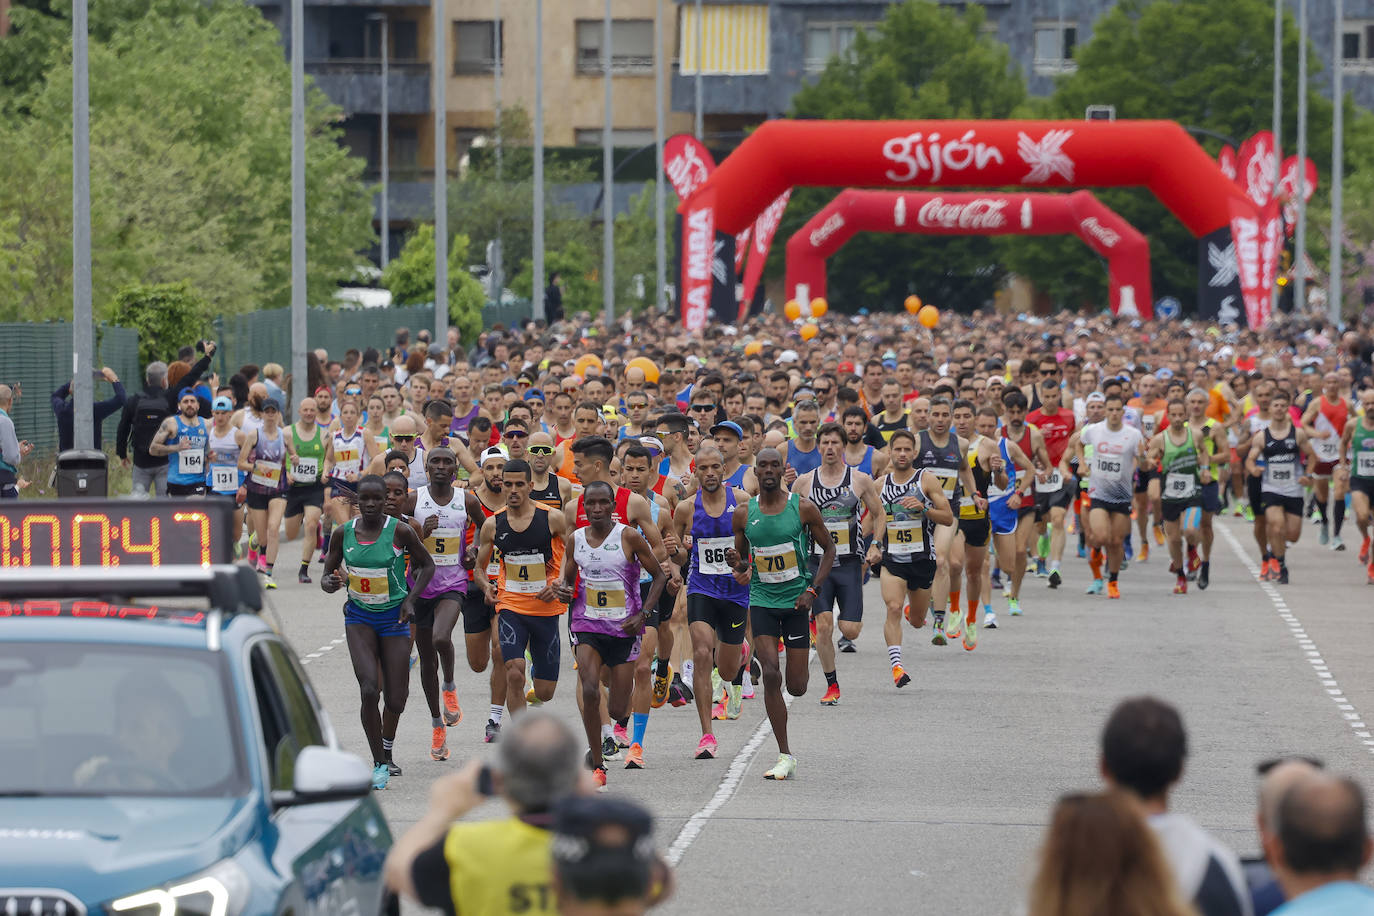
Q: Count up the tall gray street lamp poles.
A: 12